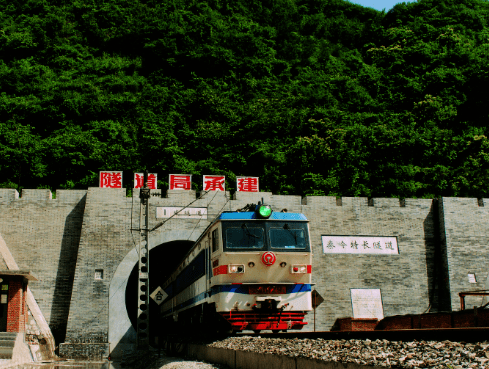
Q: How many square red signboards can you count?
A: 5